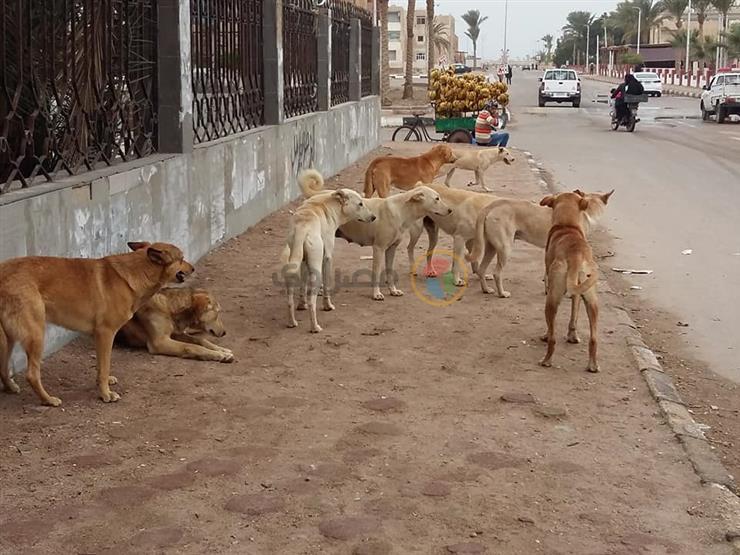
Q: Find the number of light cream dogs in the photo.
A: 5